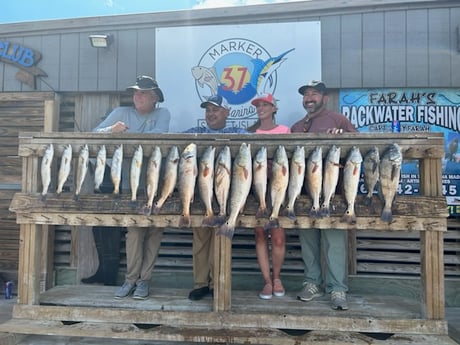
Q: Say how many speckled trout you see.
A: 6